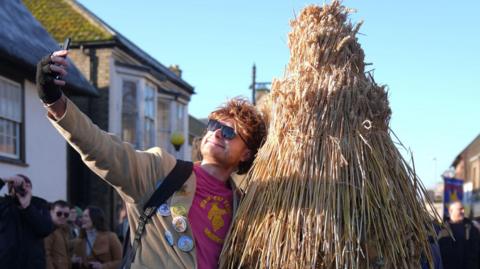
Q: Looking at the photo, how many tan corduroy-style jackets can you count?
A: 1